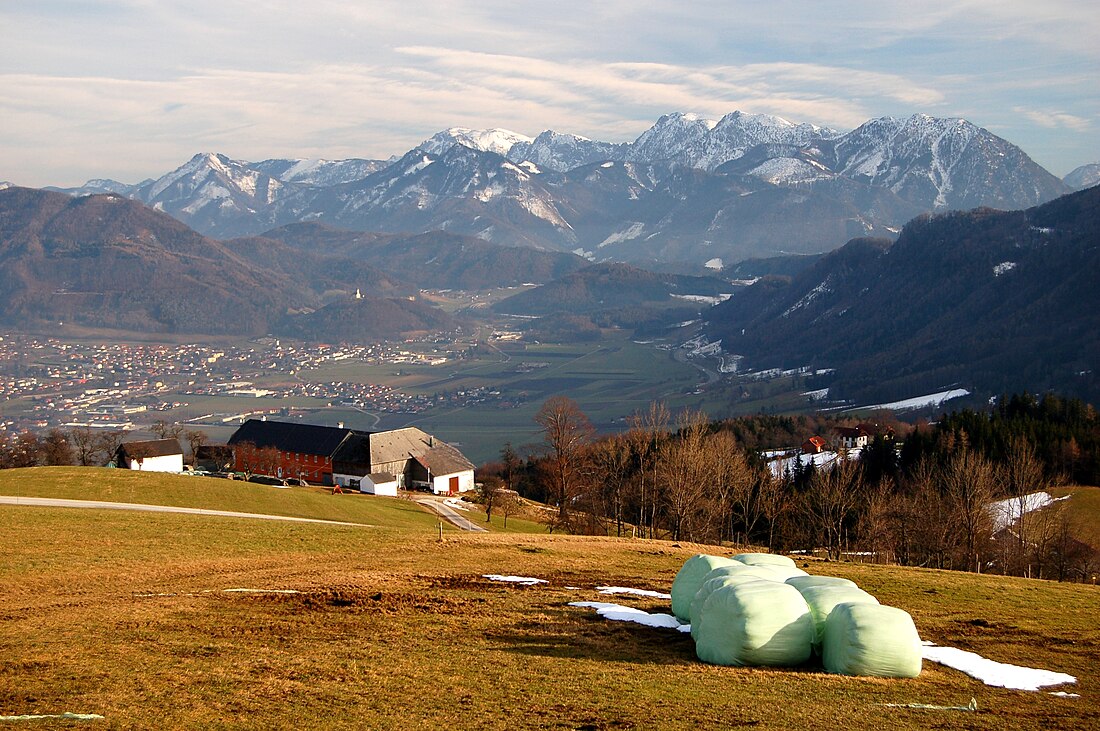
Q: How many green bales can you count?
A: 8